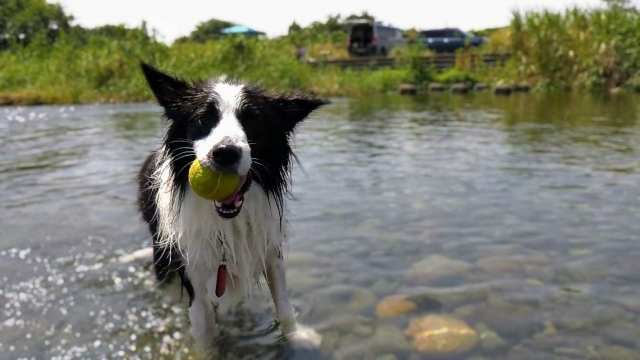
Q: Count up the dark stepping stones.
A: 6